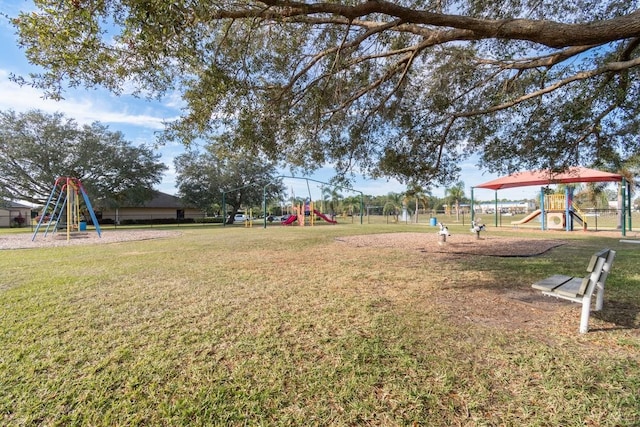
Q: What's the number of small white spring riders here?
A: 2